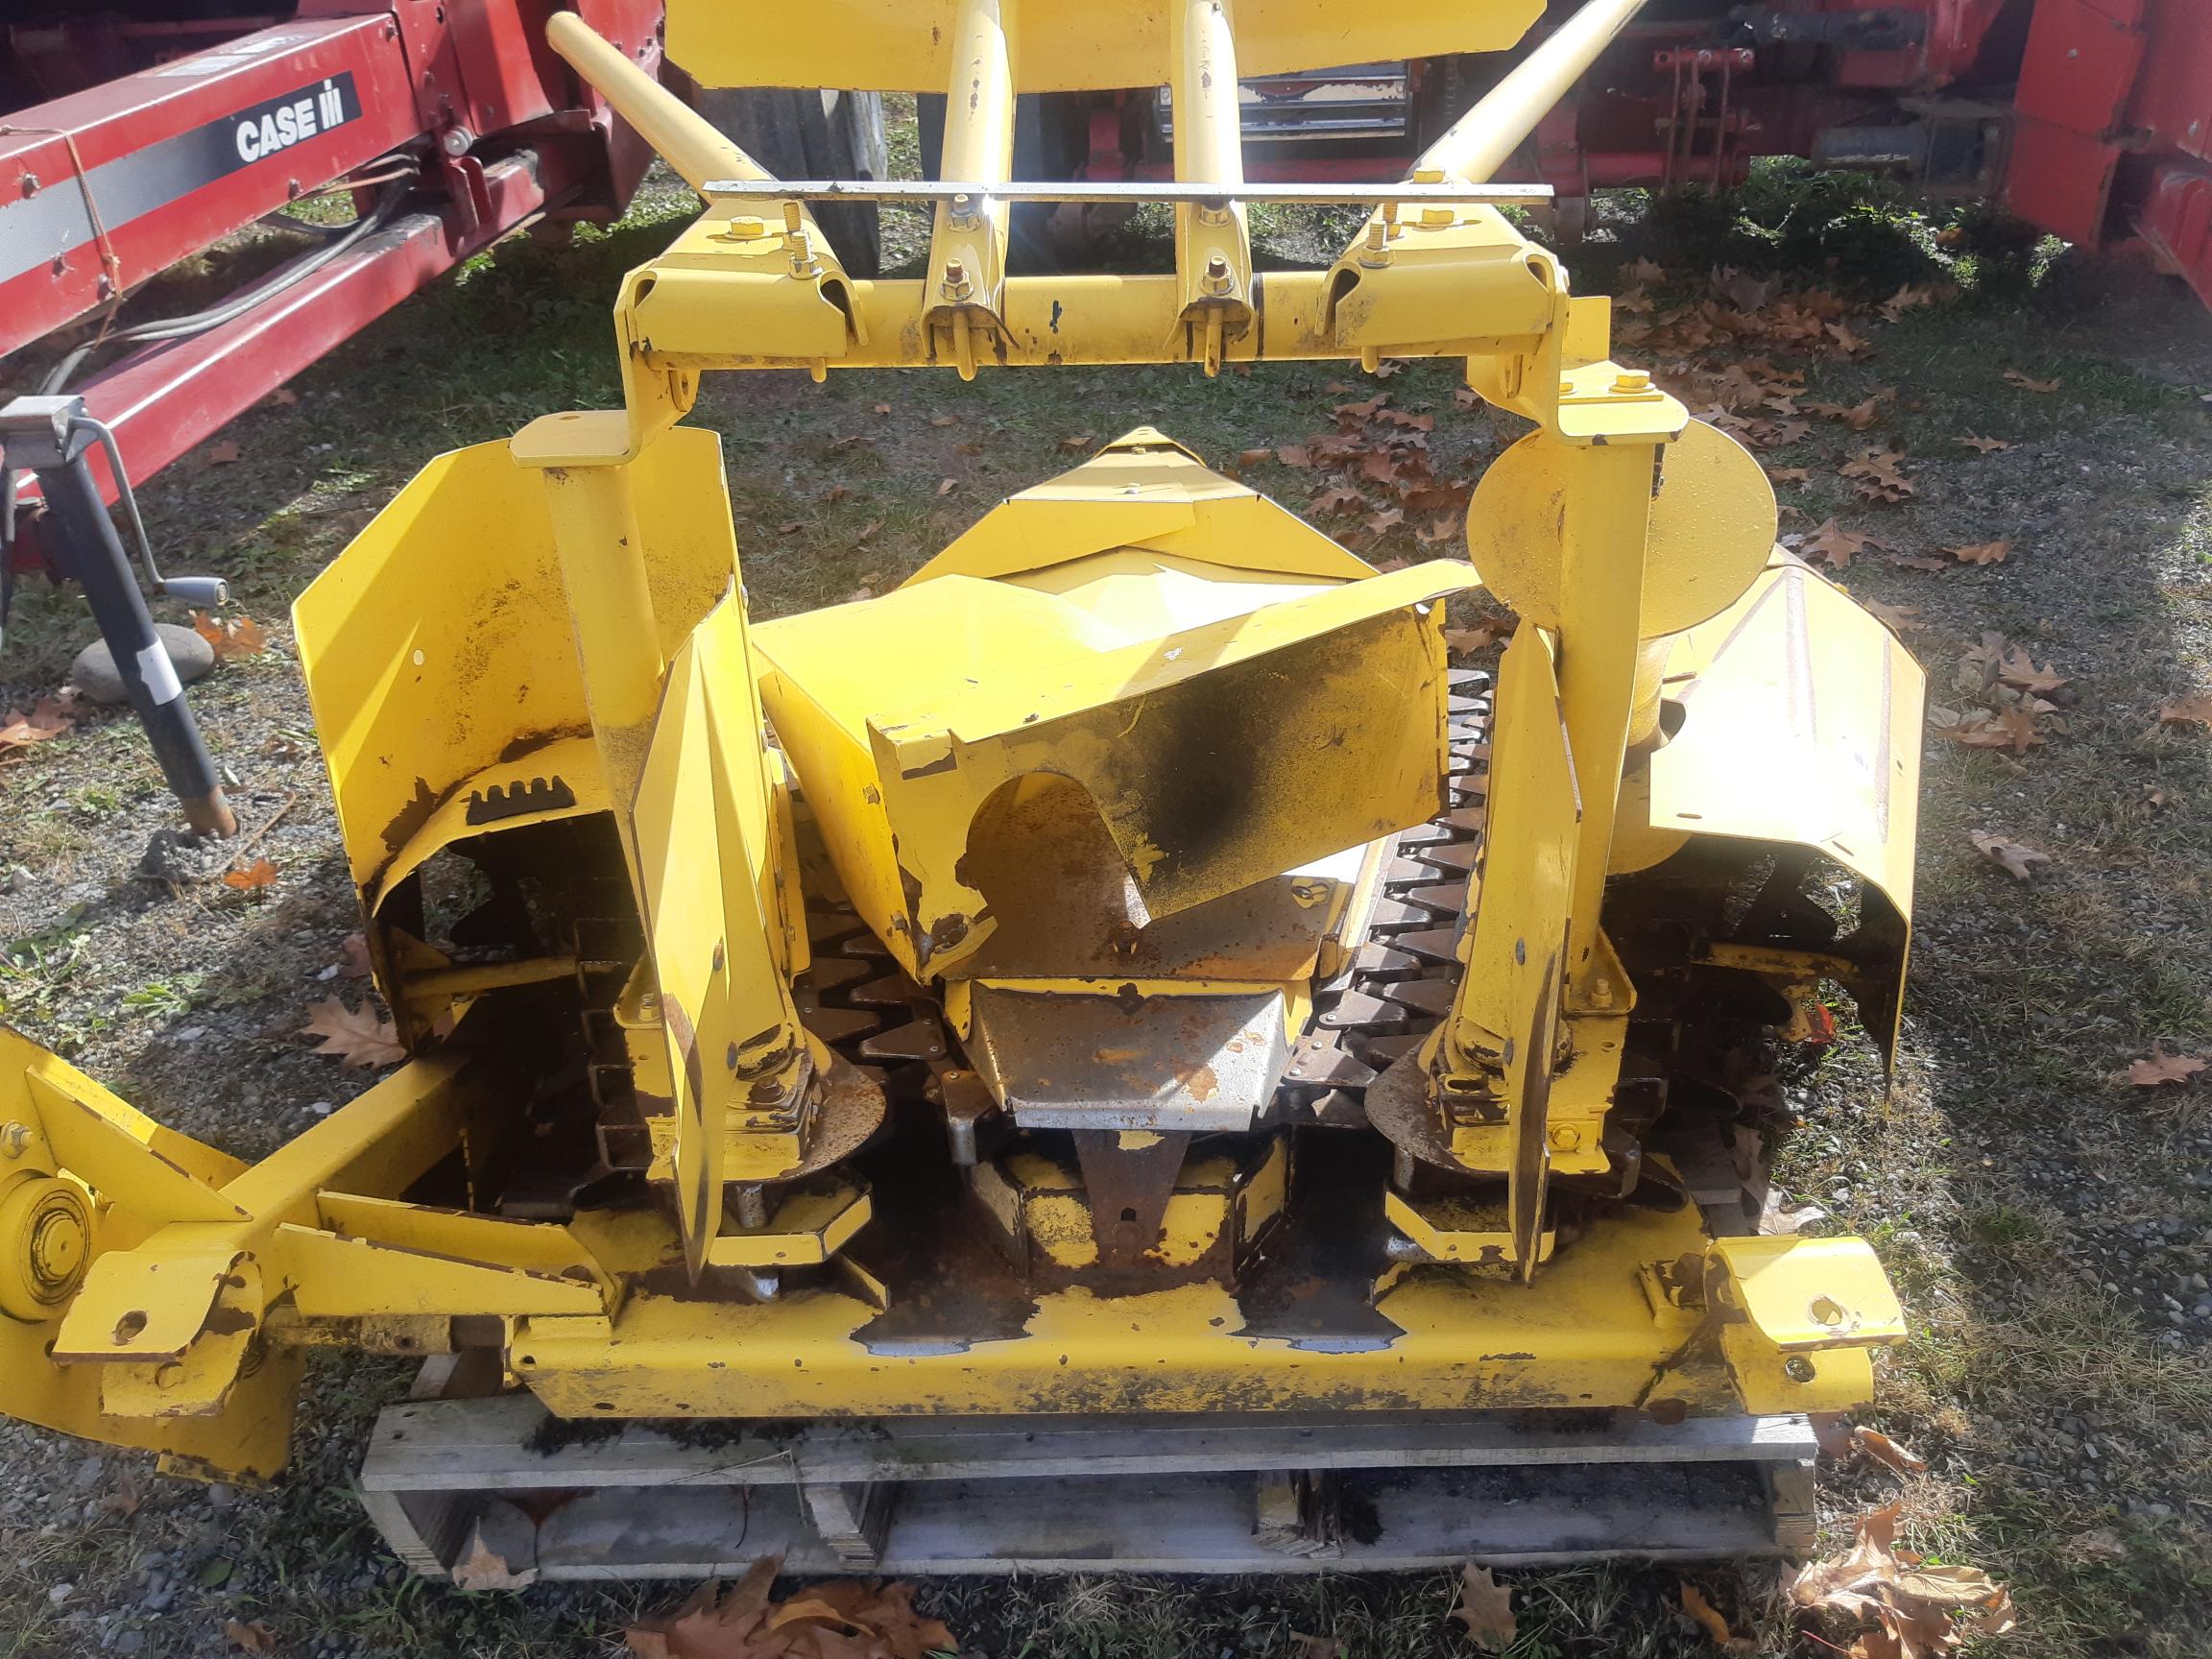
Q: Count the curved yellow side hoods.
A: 2